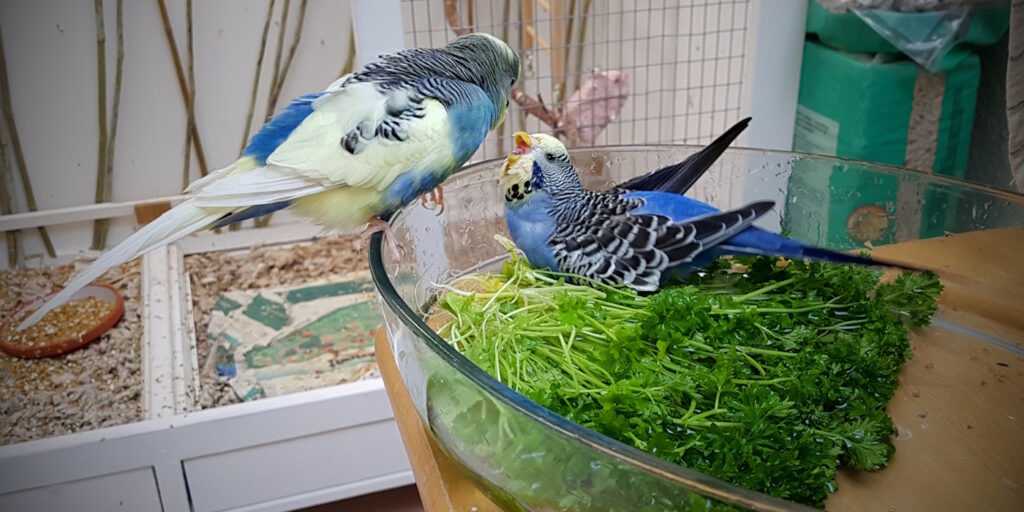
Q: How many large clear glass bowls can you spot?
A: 1